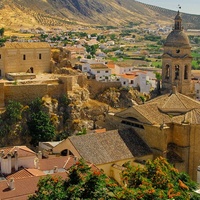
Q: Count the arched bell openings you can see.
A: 3